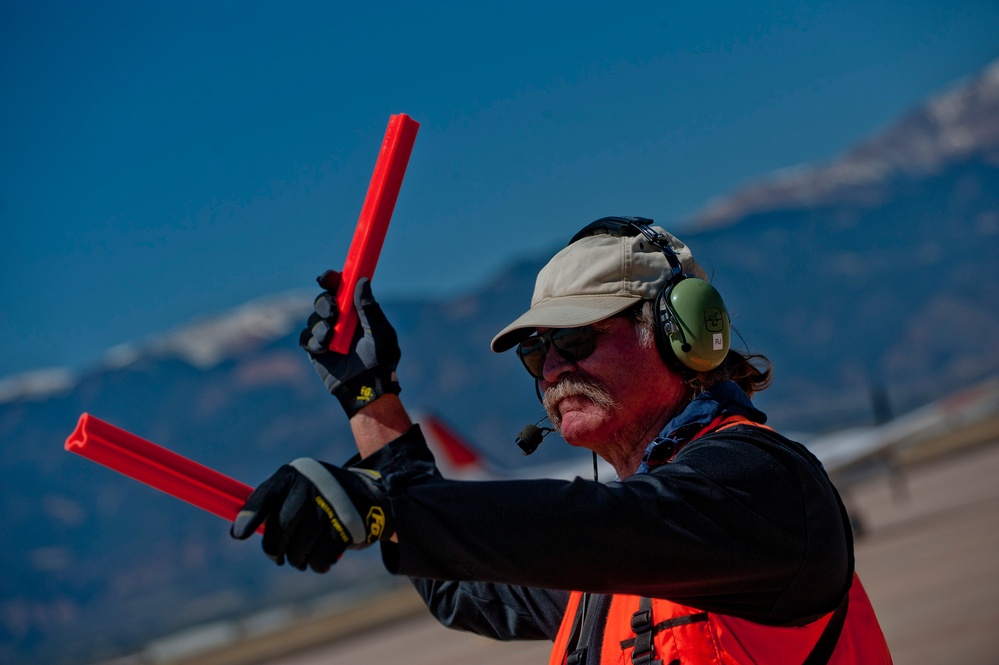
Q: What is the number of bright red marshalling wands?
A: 2